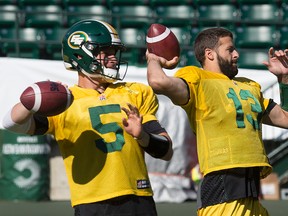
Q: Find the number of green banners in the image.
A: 1